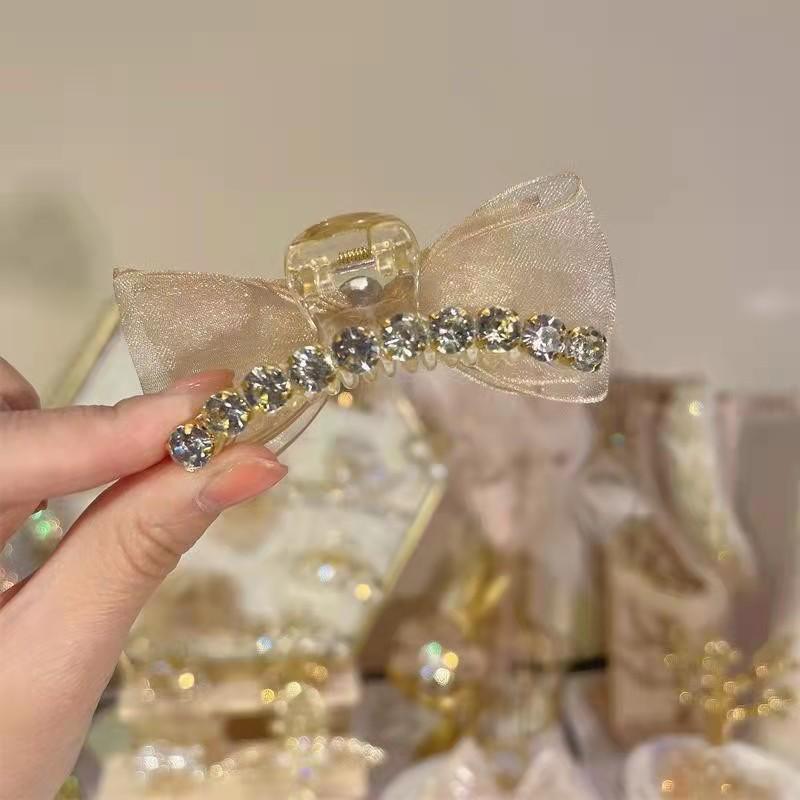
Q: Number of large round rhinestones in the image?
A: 10